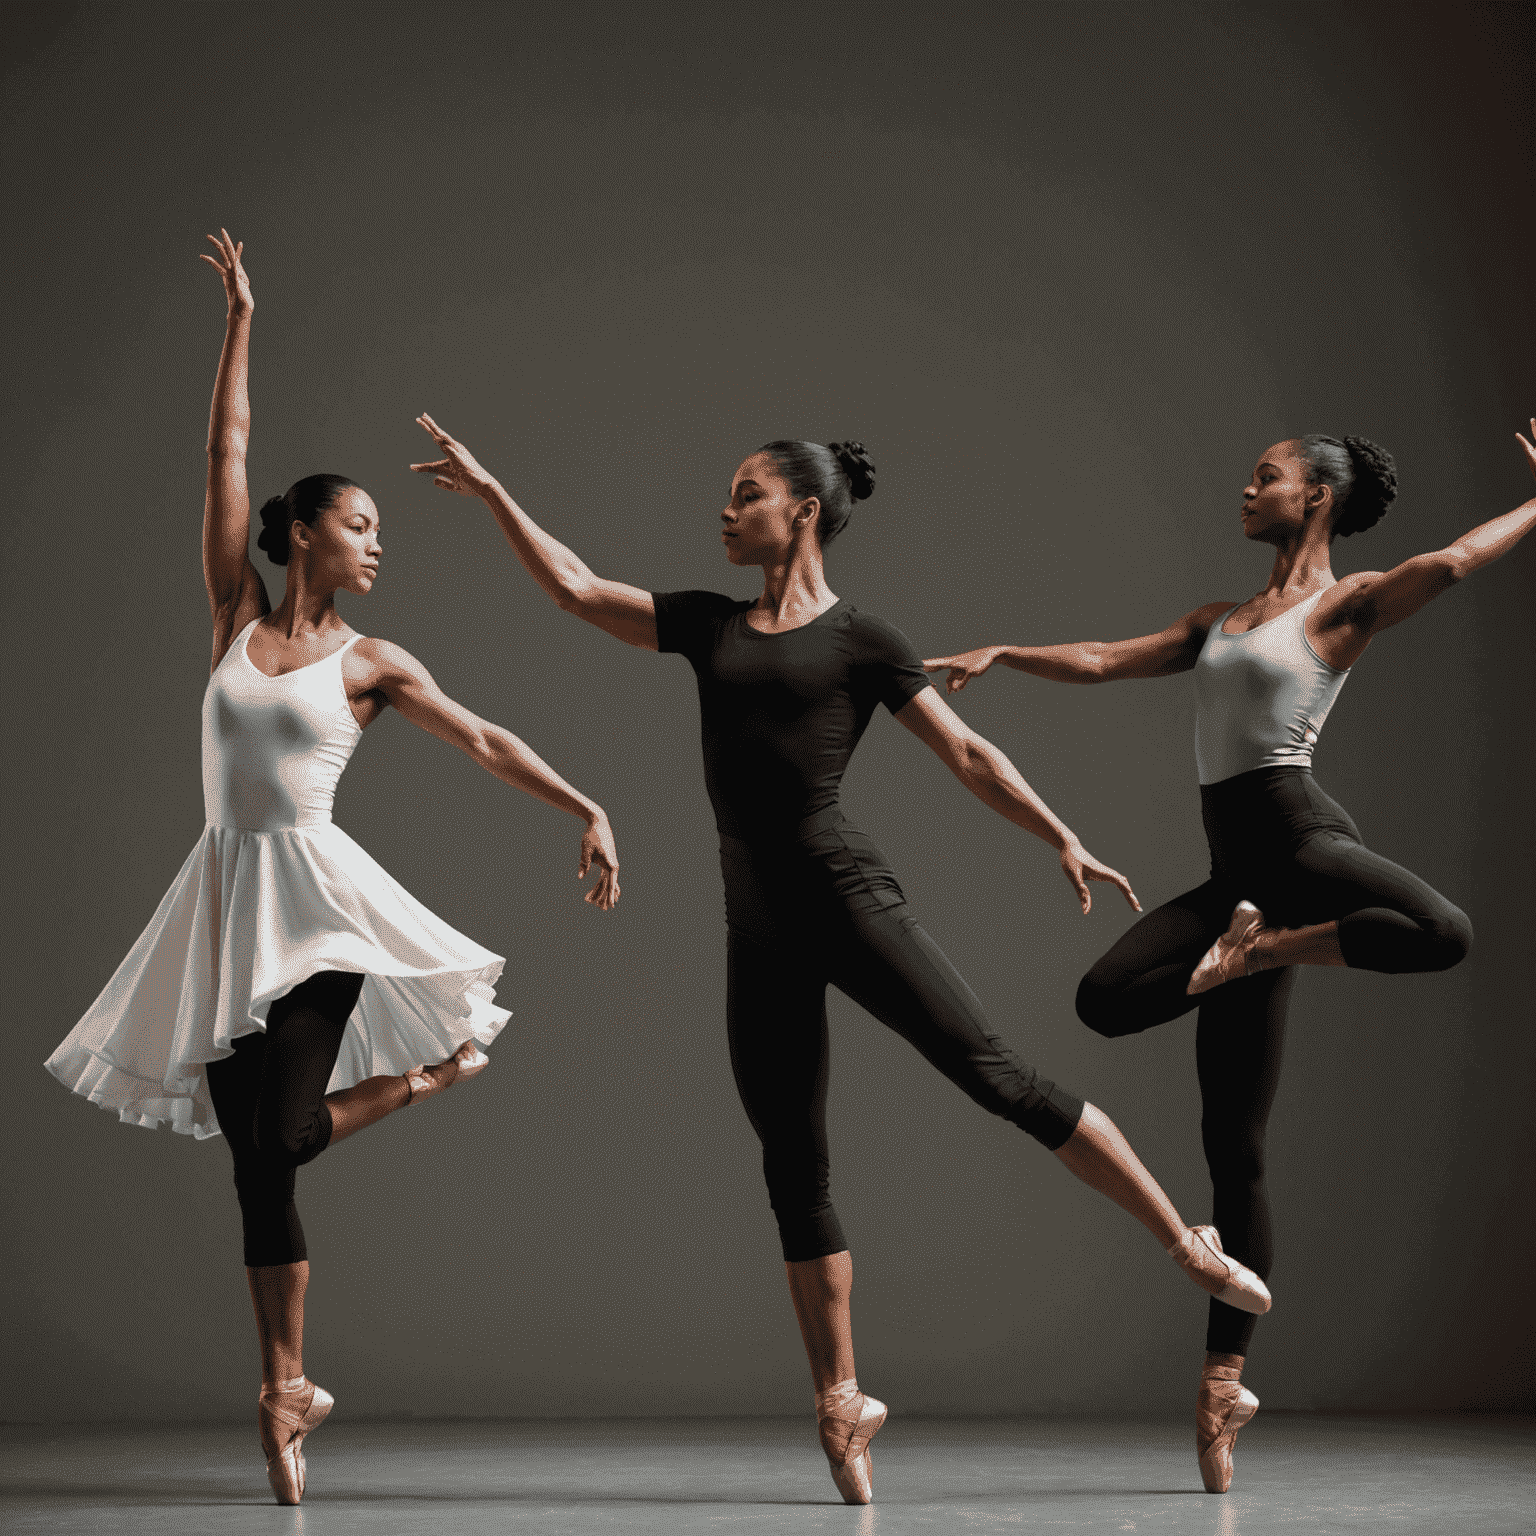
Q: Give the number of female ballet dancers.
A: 3